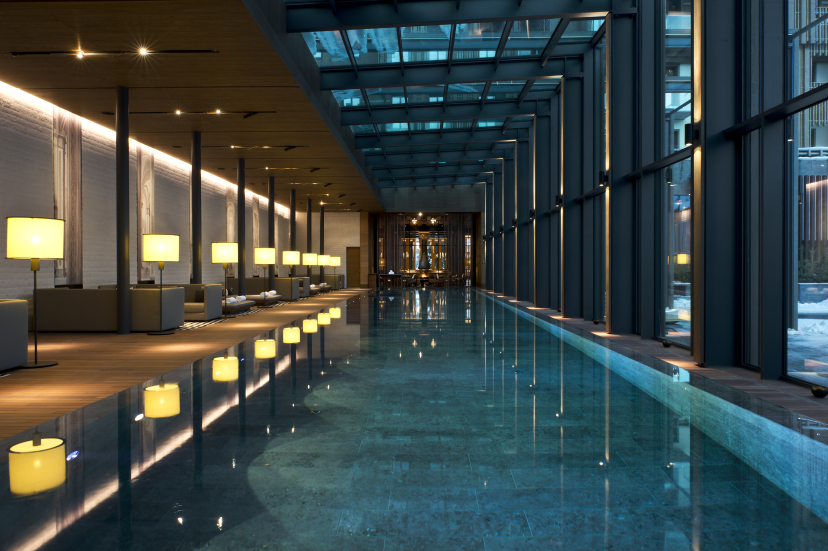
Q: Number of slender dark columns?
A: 7